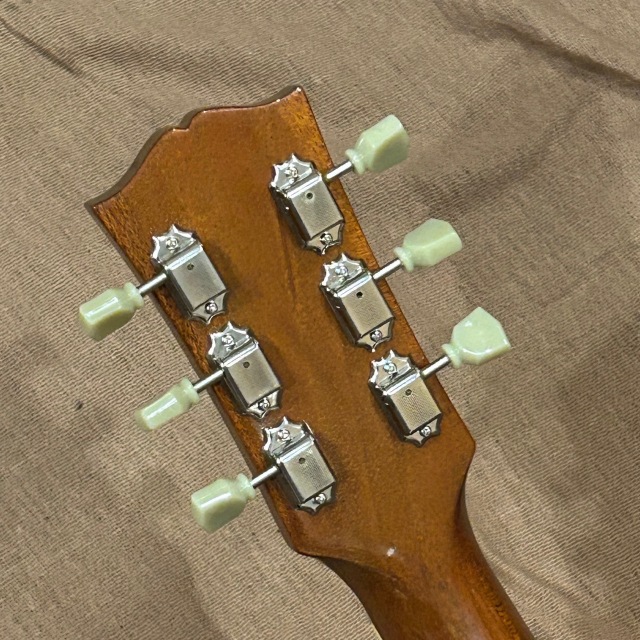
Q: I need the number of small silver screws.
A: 12